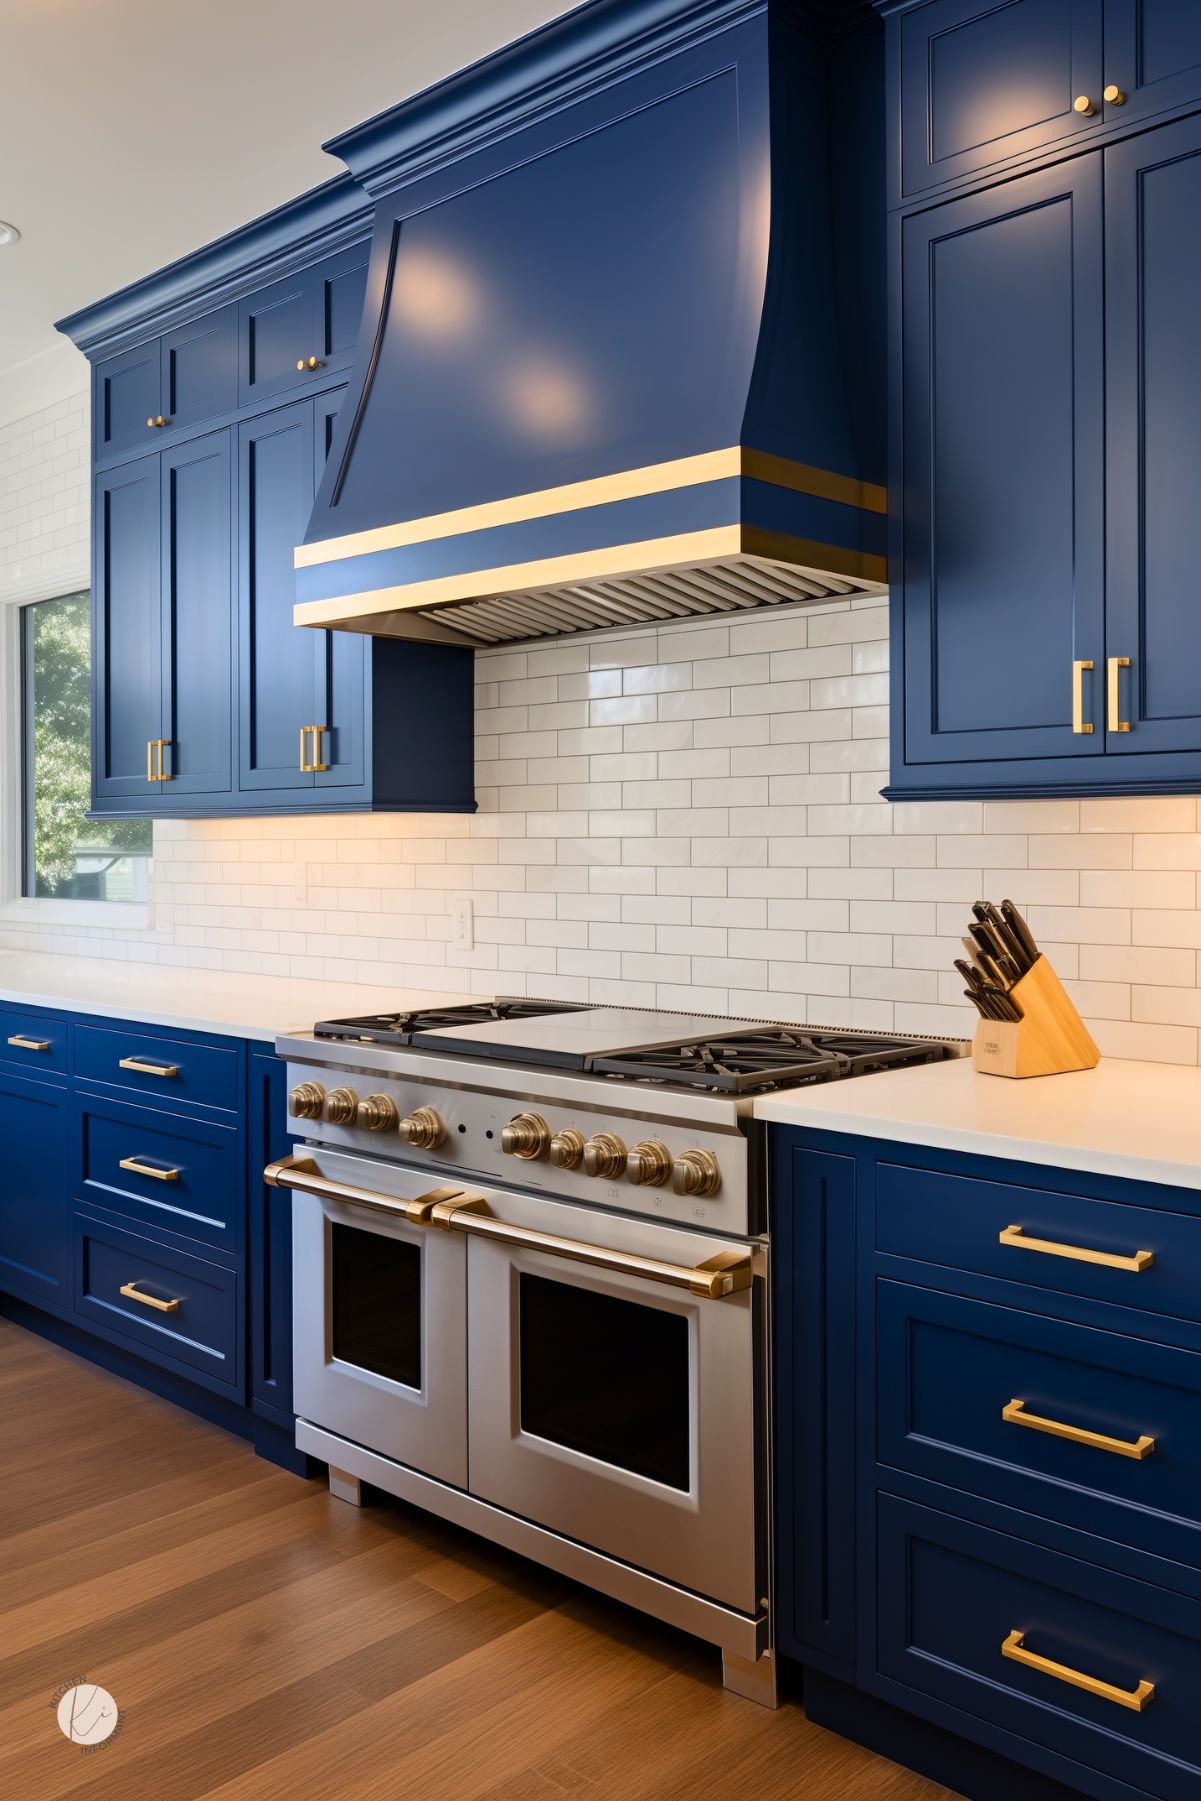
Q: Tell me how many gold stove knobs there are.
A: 9